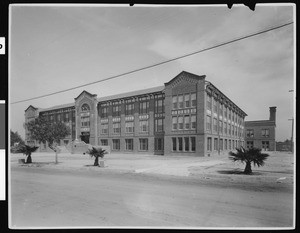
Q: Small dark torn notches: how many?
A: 3